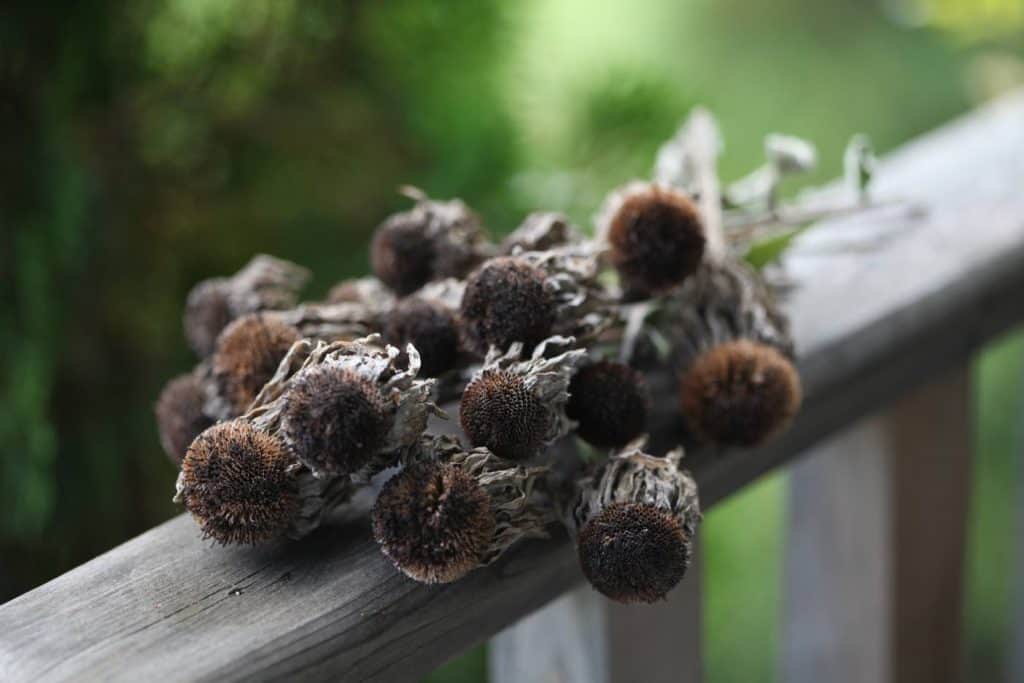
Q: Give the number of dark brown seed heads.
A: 14